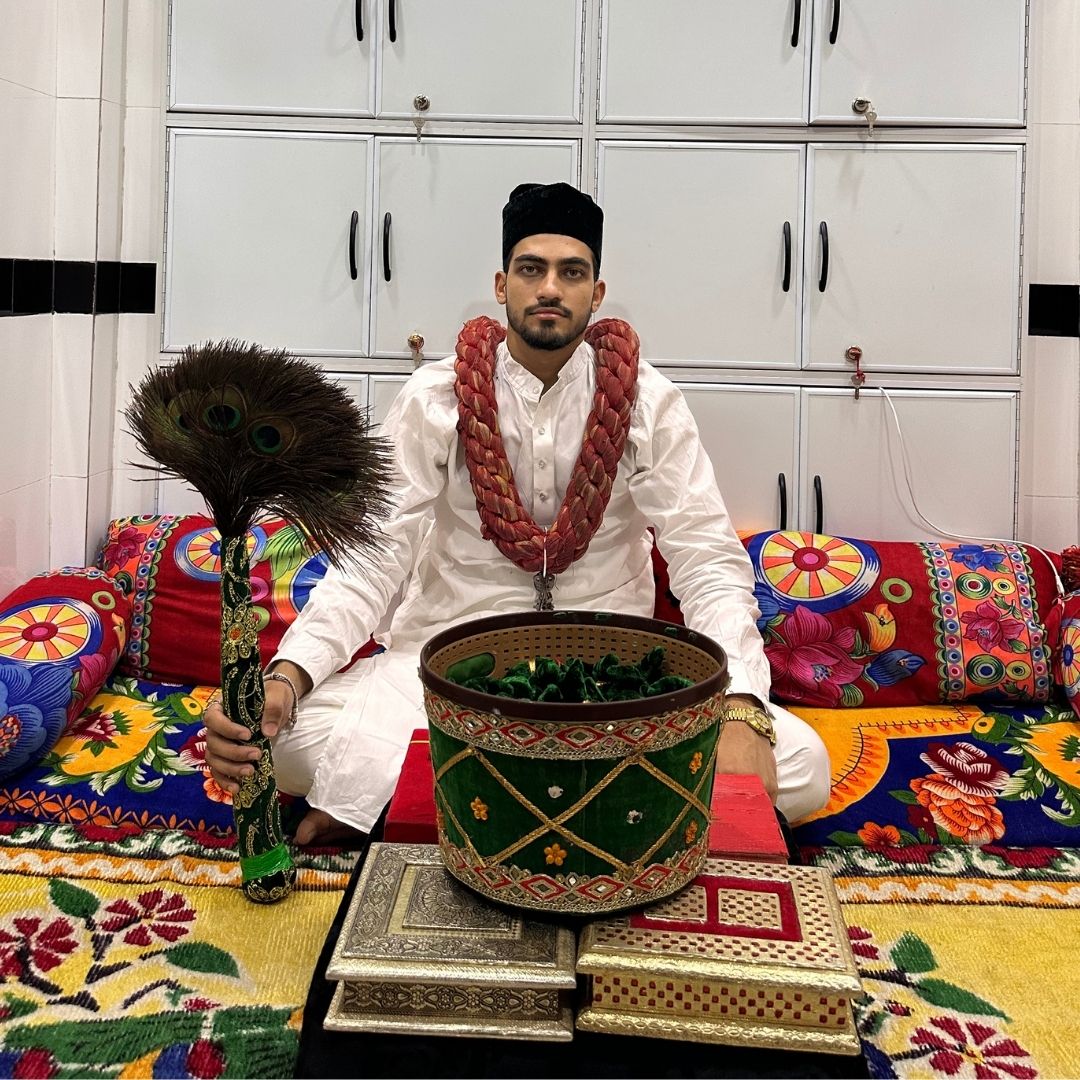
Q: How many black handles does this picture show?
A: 10